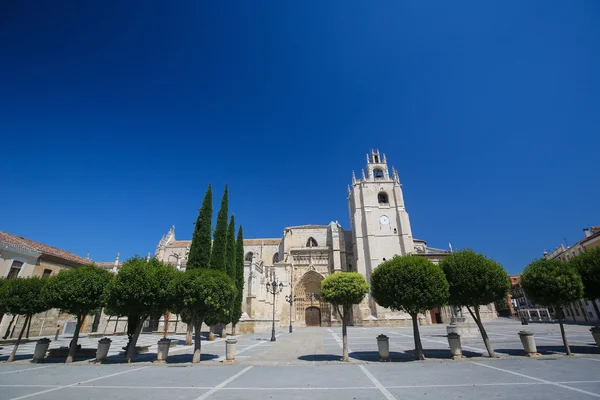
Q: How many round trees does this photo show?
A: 9